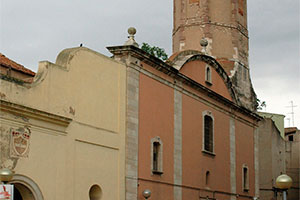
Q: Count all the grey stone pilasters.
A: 4